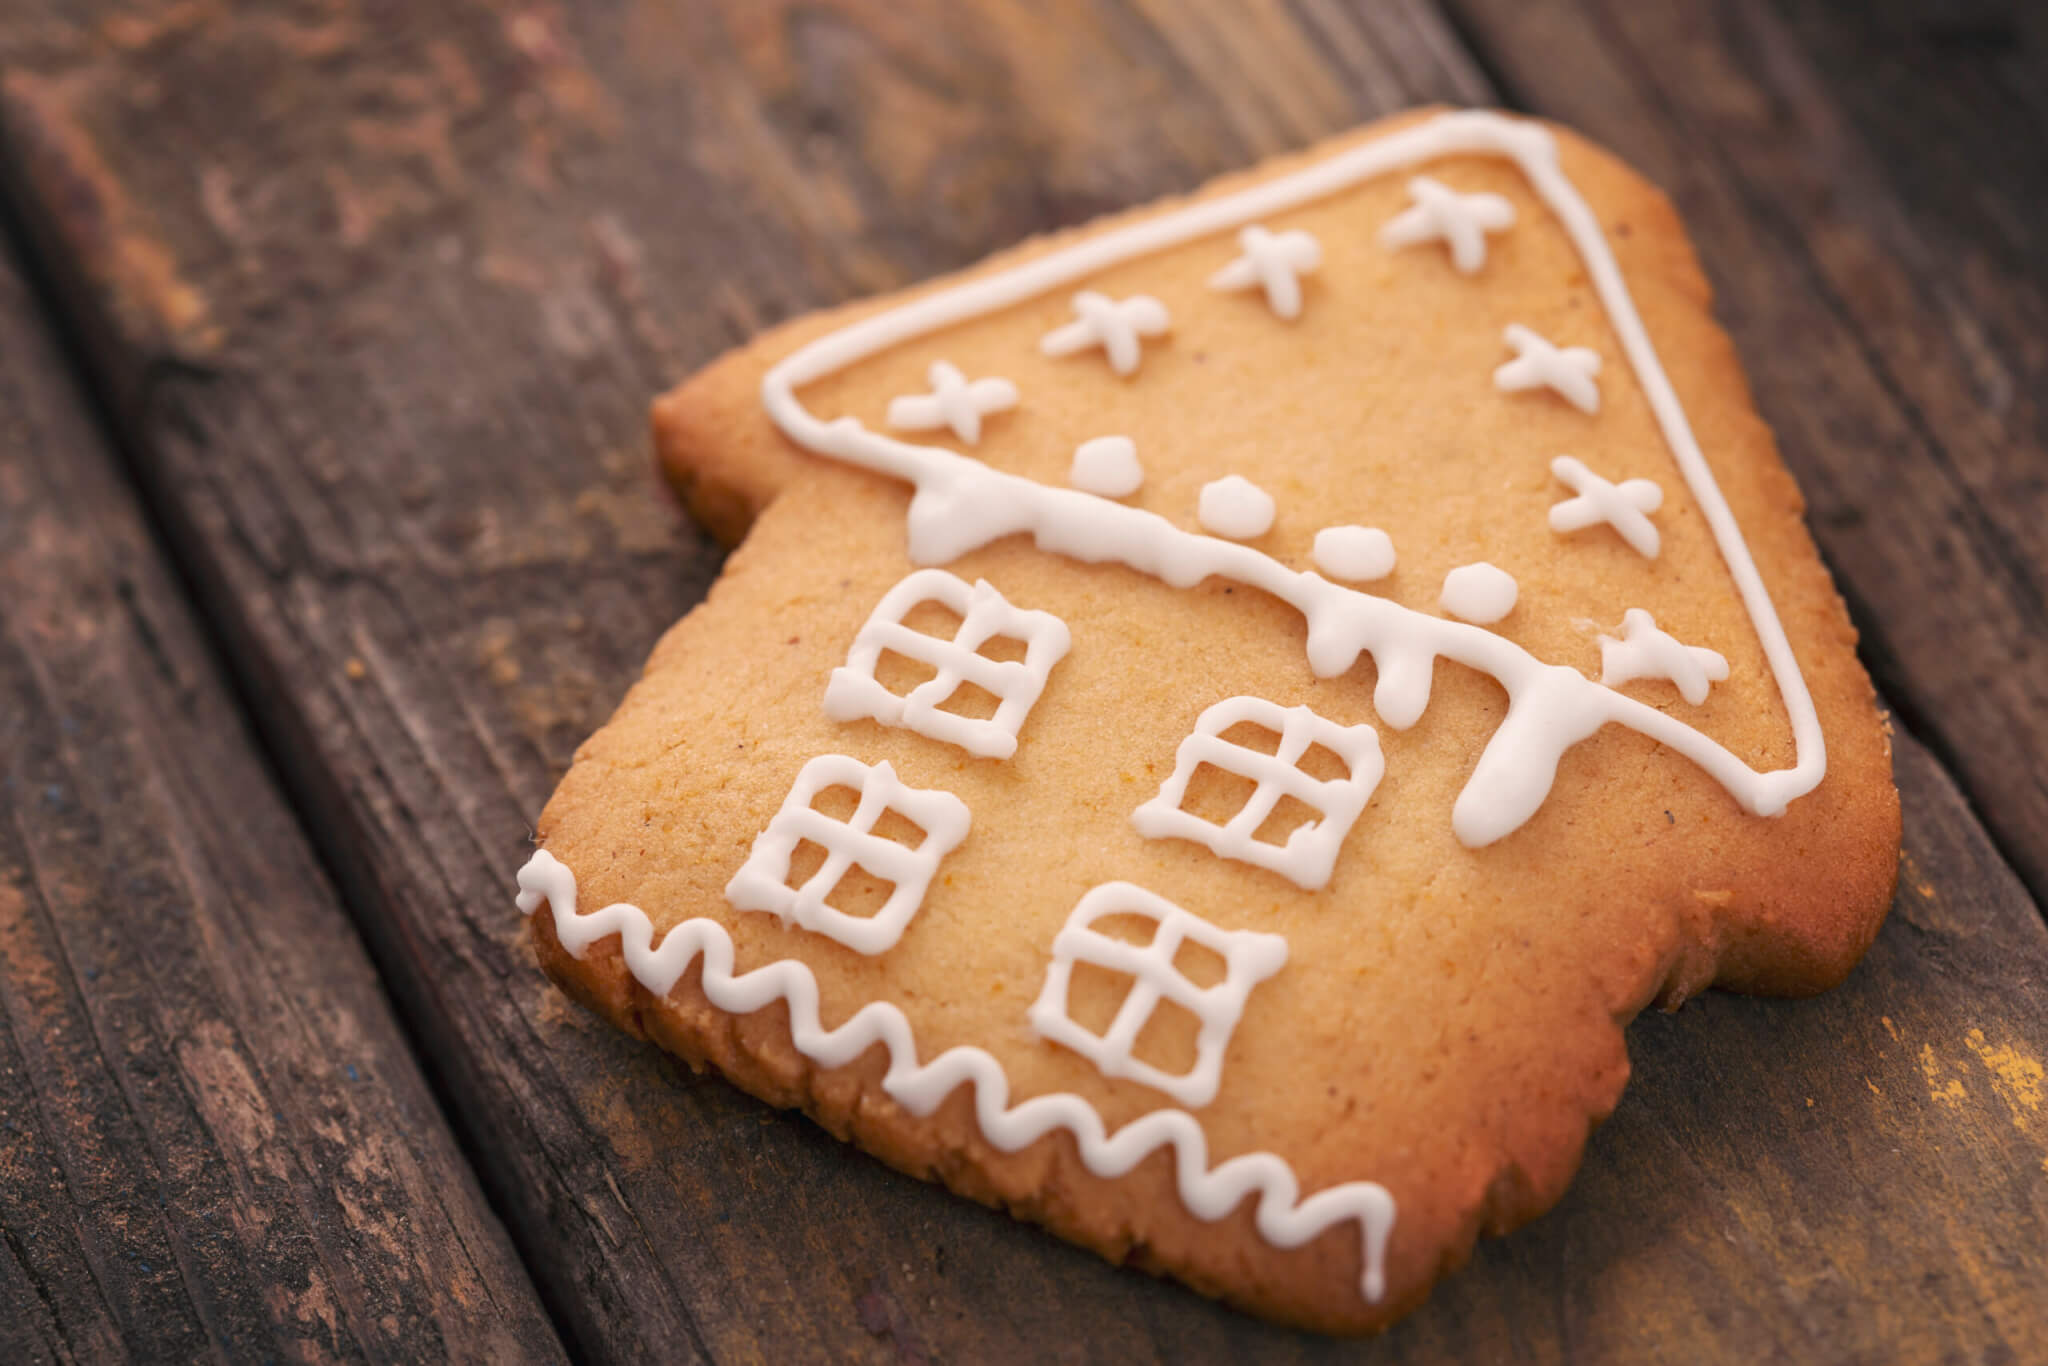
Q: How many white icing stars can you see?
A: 7